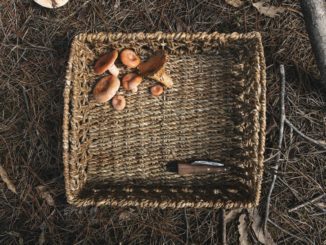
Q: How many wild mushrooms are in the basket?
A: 7